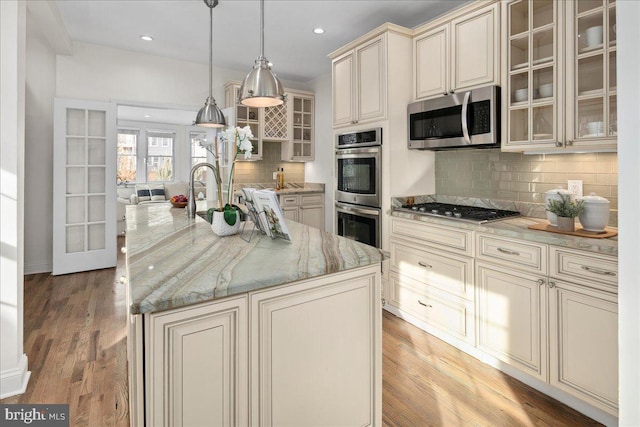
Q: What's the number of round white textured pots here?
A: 1